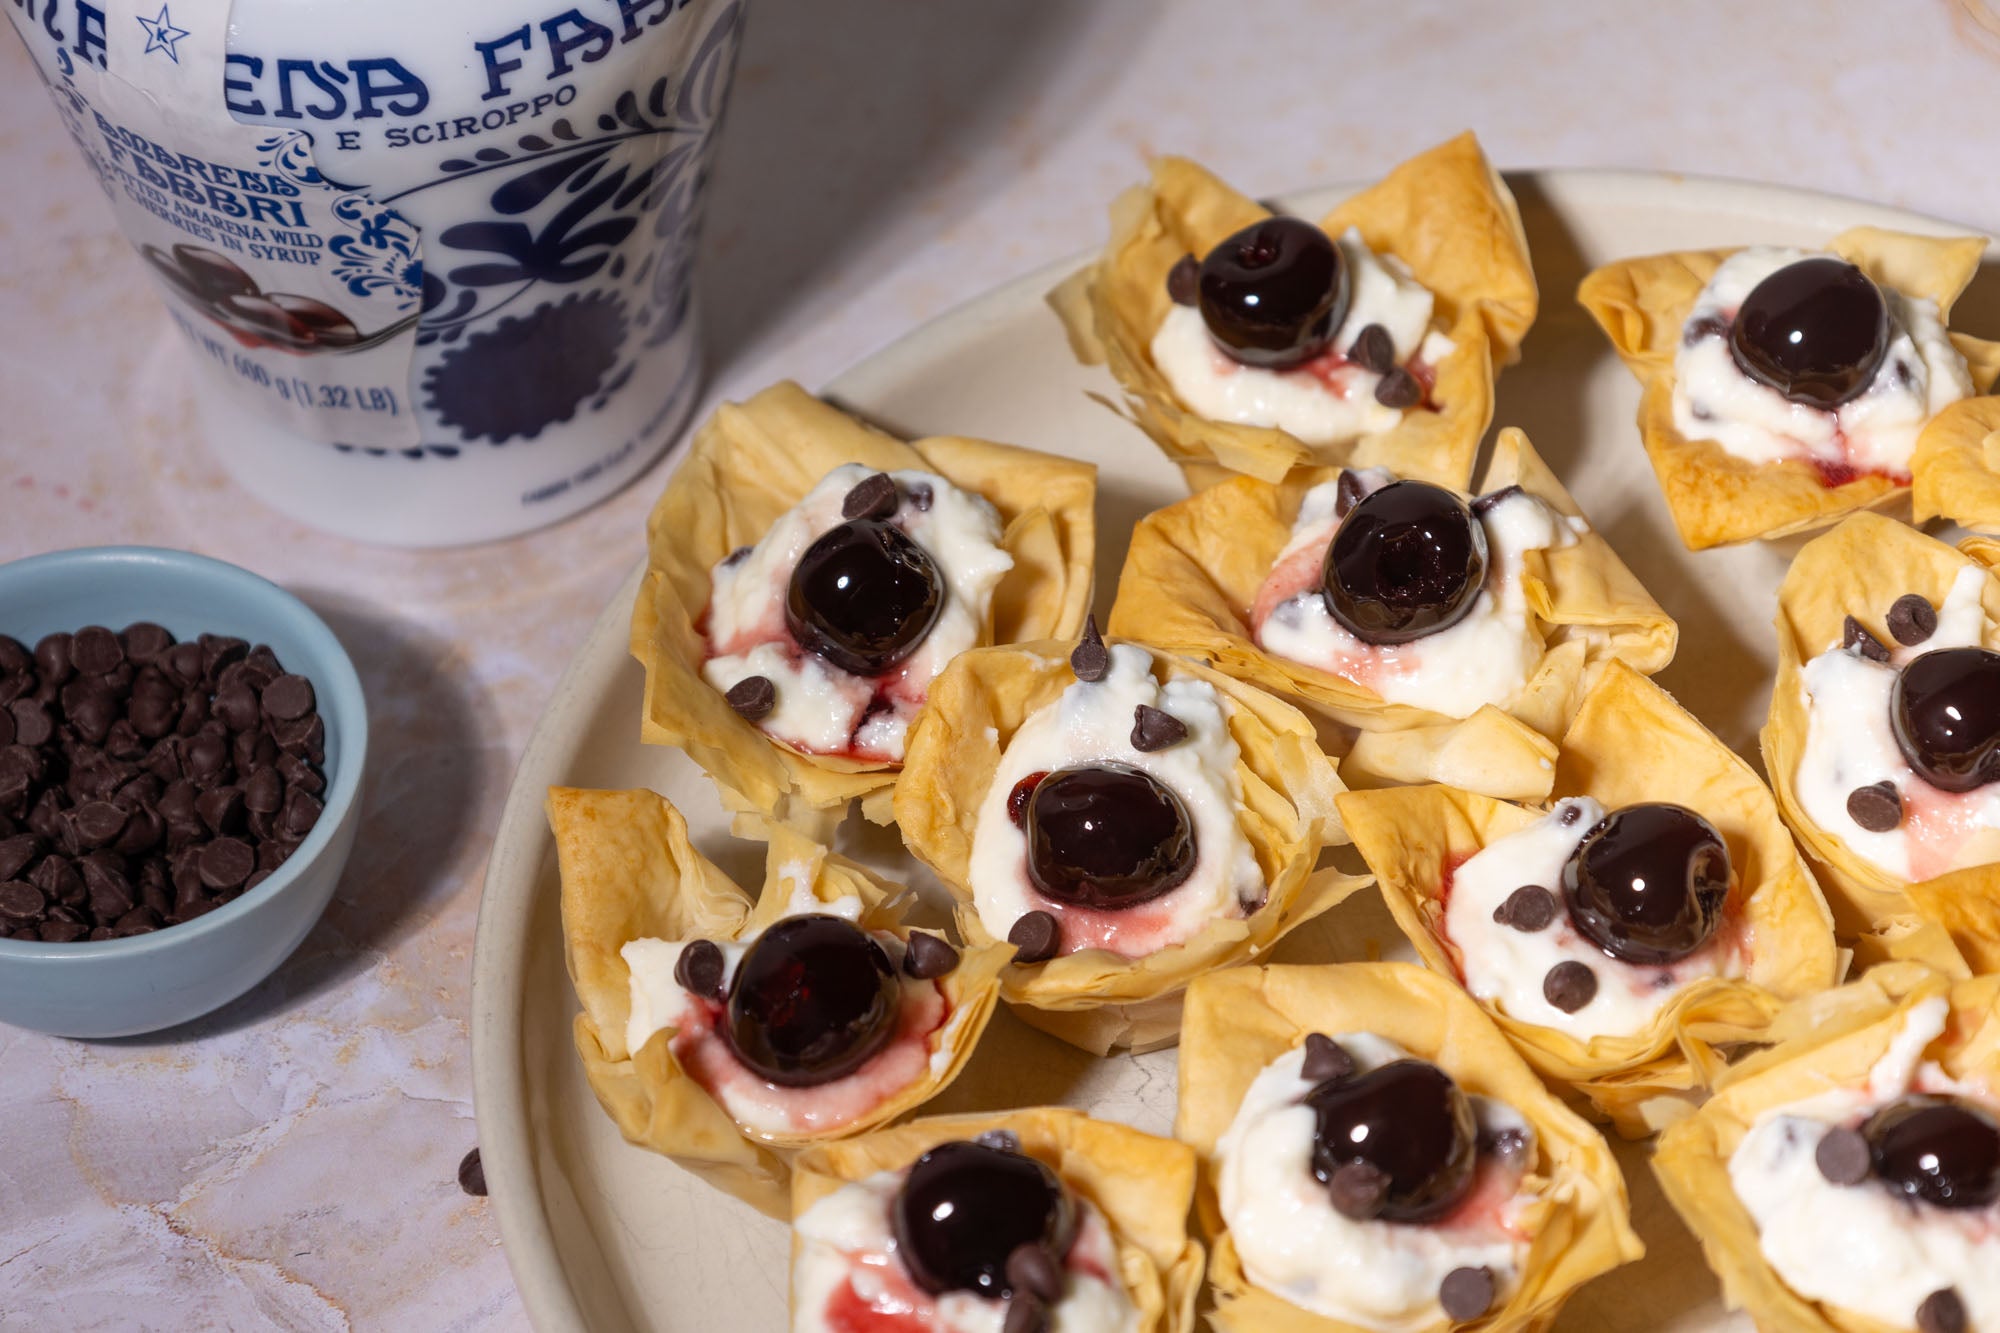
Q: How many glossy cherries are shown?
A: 11